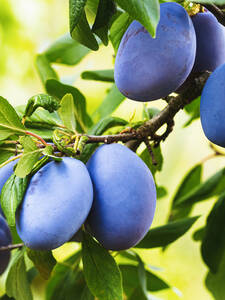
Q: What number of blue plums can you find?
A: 7